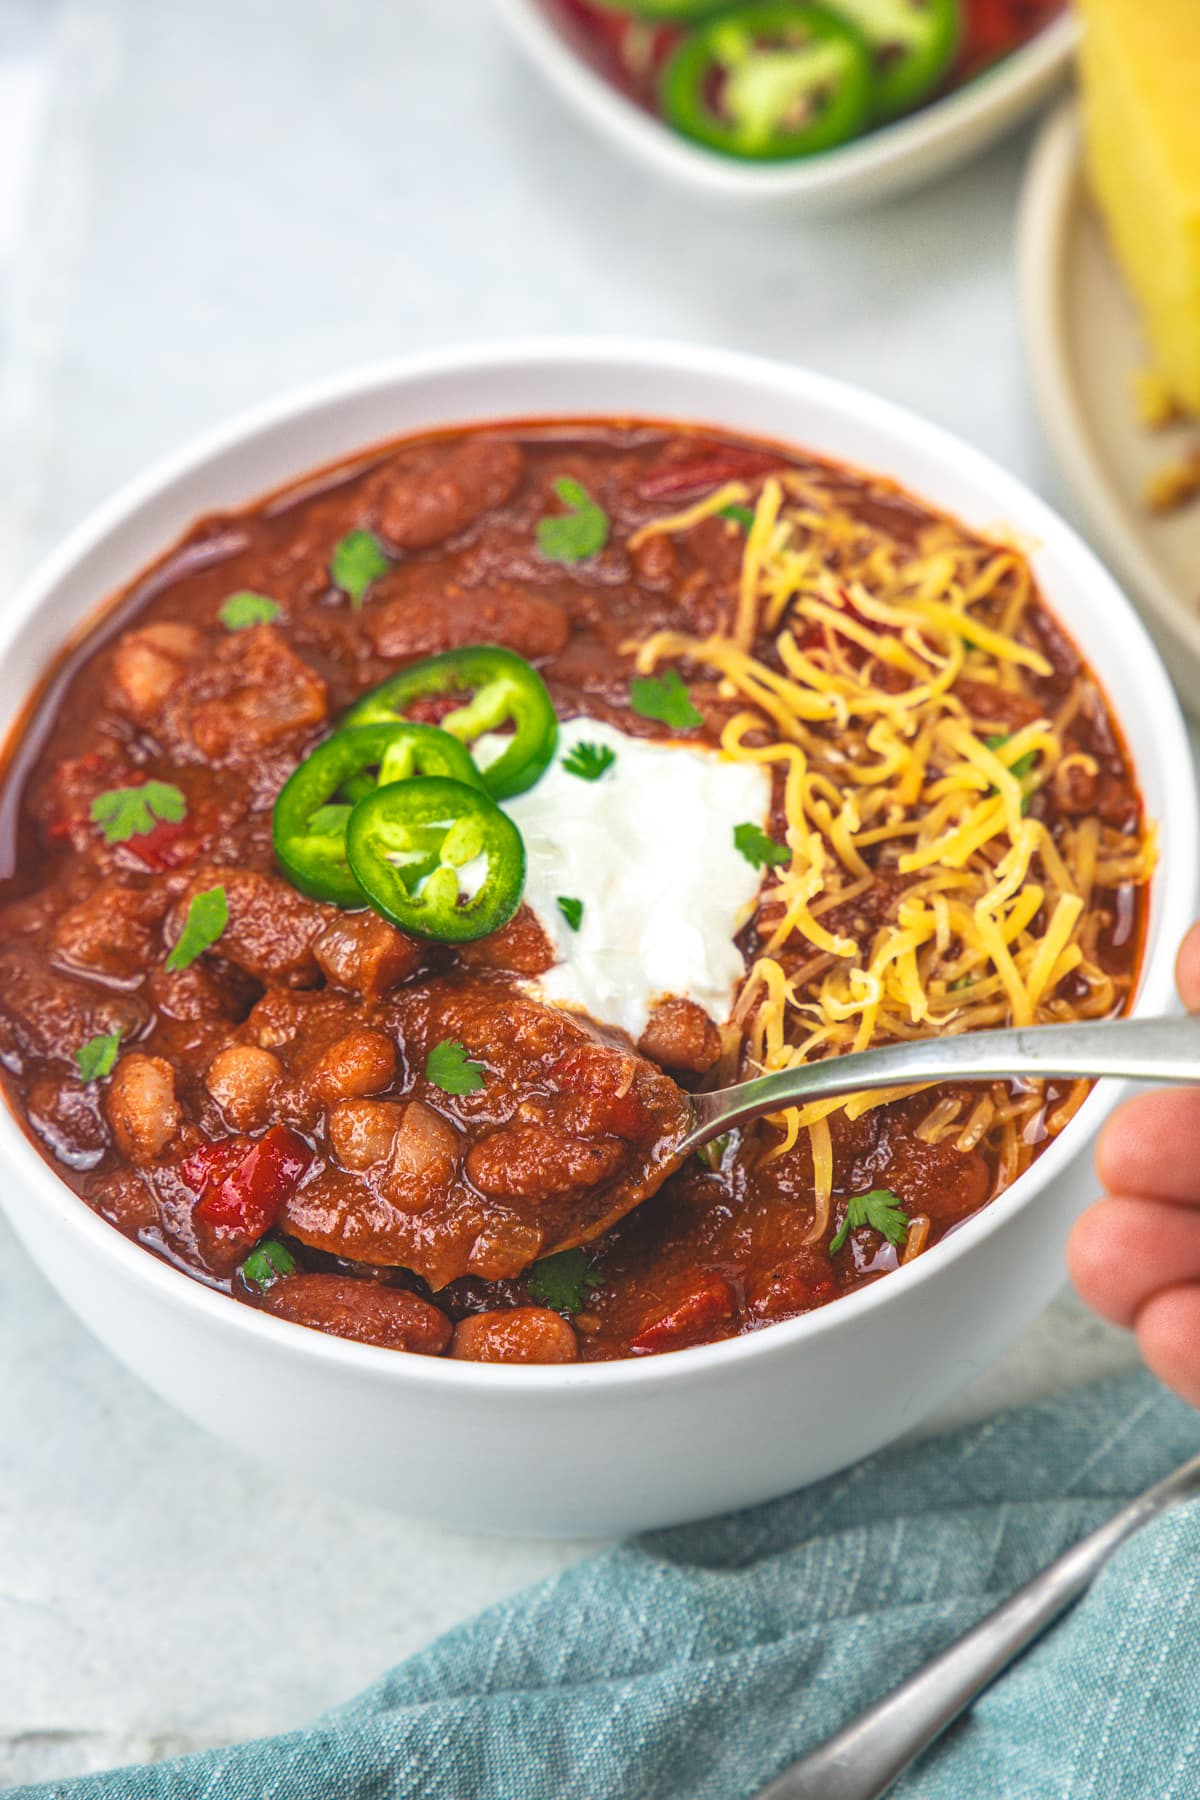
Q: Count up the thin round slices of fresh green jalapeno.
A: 6